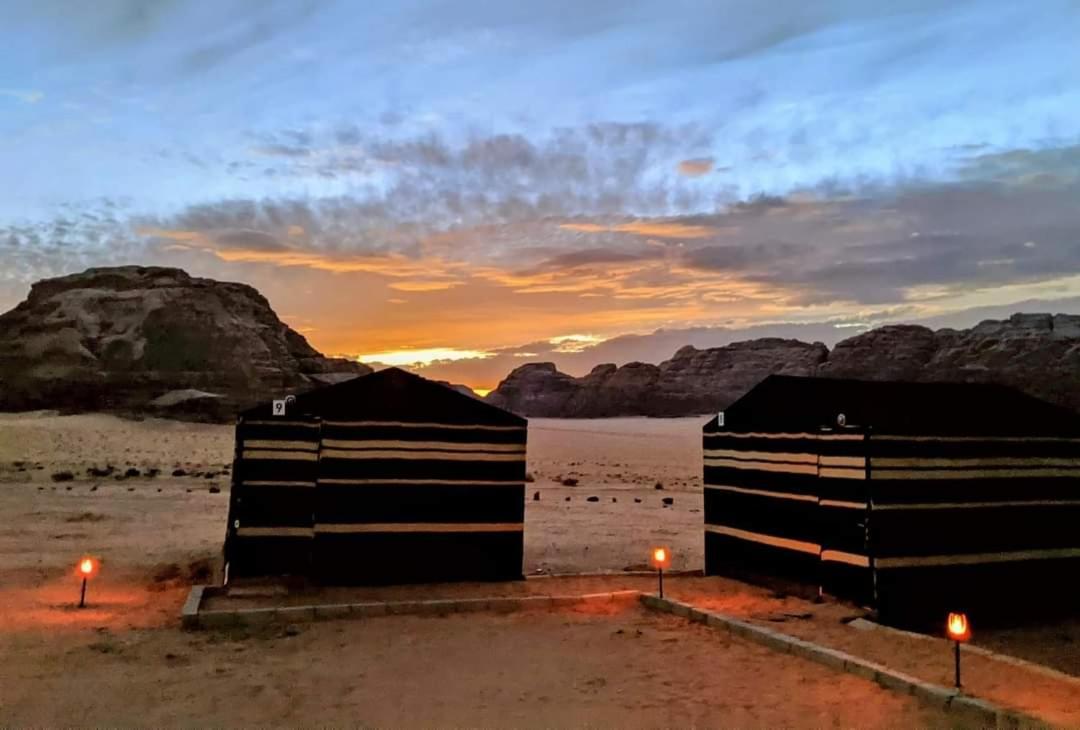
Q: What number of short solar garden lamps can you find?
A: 3